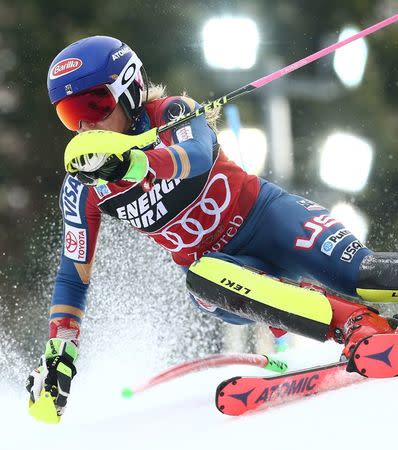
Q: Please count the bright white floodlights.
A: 5